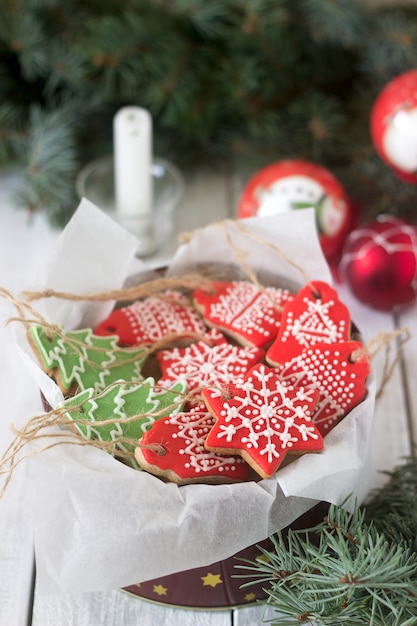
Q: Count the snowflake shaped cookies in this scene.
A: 2